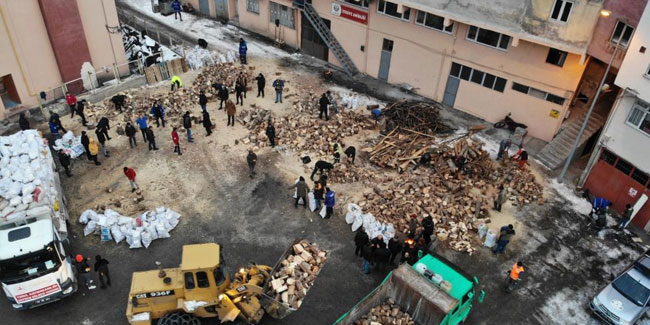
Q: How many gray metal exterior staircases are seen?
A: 1